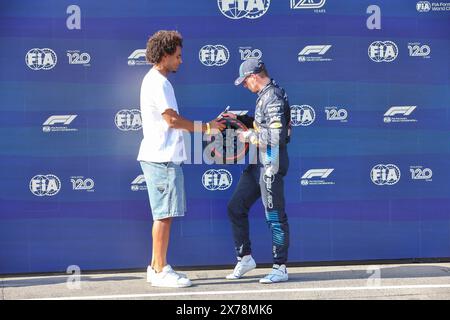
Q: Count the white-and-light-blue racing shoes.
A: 2